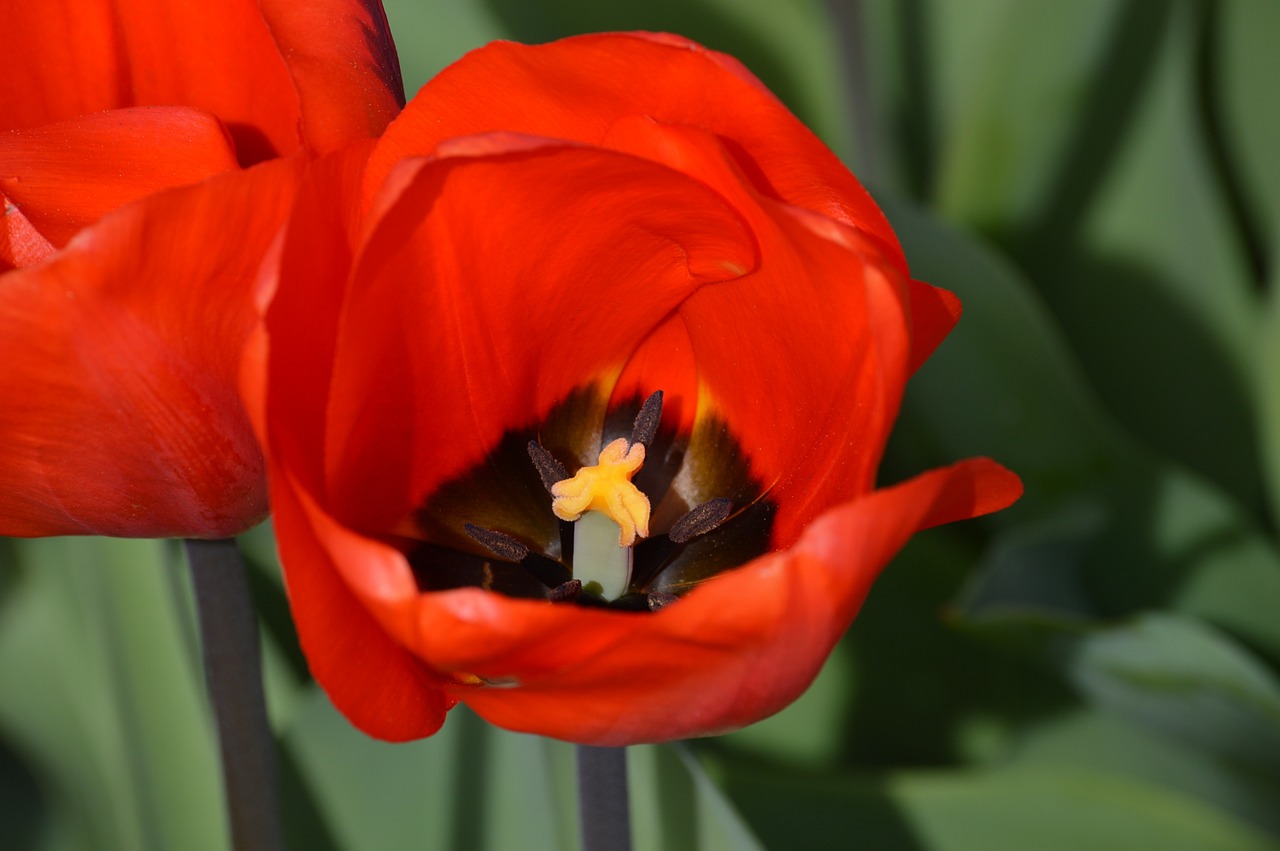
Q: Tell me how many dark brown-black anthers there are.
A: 6